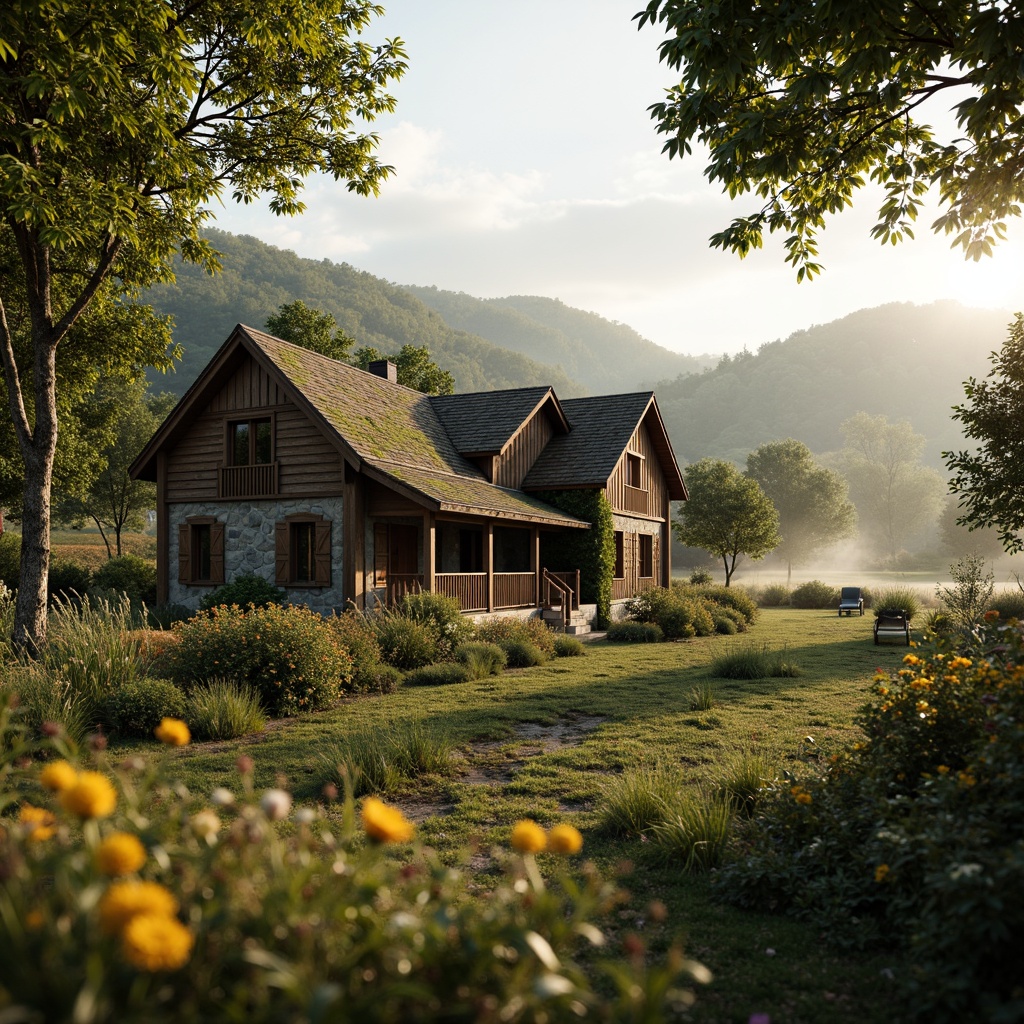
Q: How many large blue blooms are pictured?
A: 0